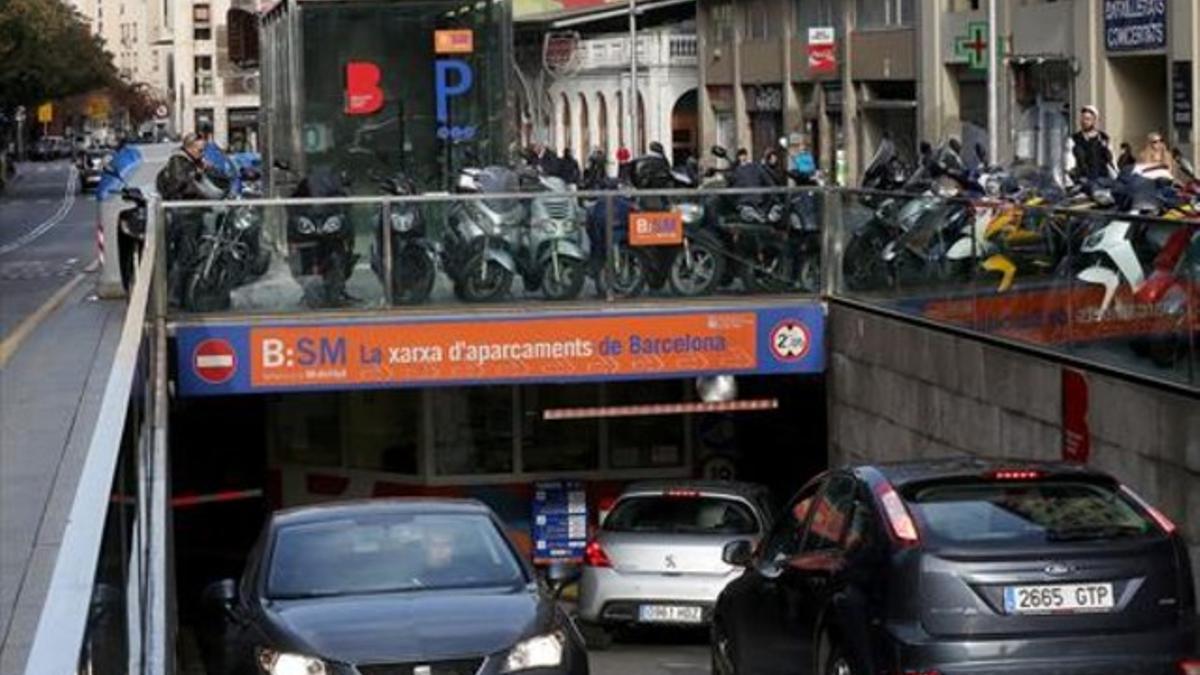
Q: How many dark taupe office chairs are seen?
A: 0